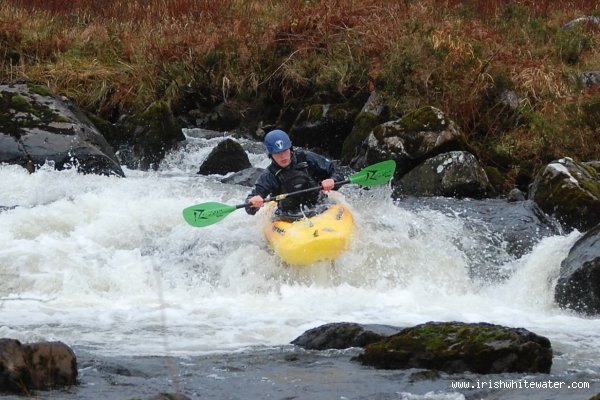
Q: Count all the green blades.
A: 2